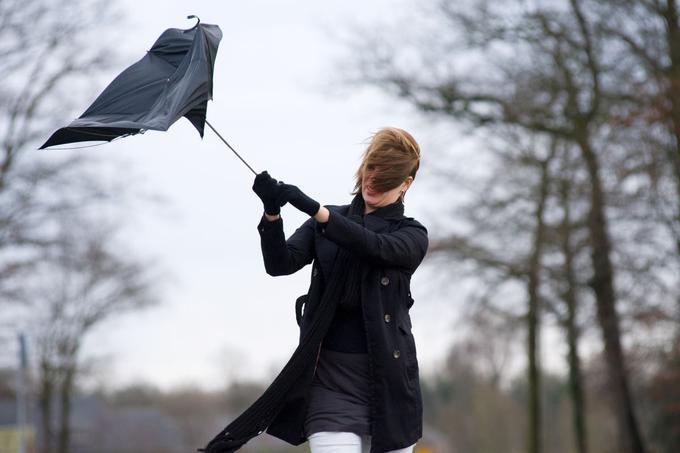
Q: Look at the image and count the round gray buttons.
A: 3